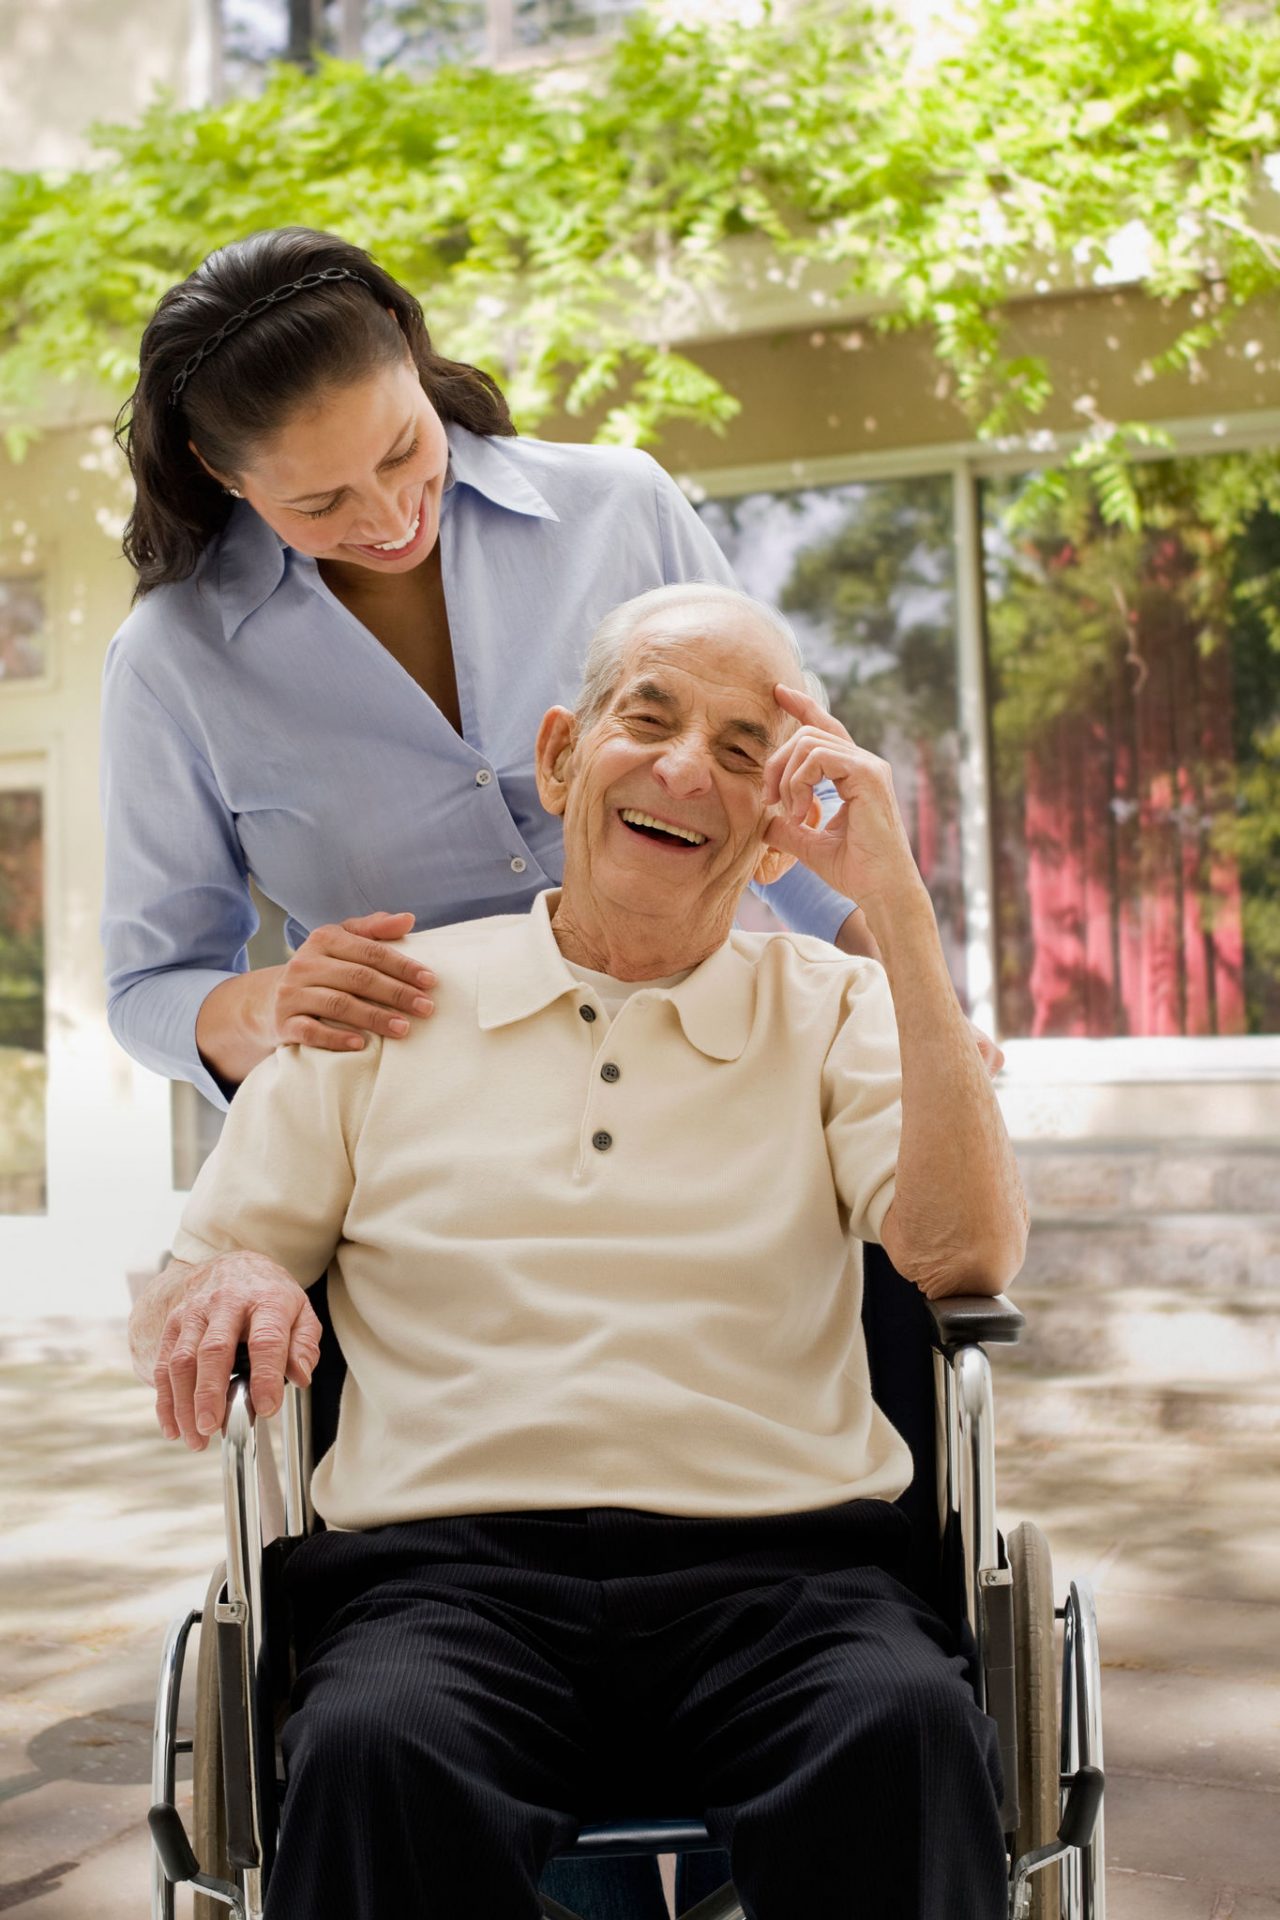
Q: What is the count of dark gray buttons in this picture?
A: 3